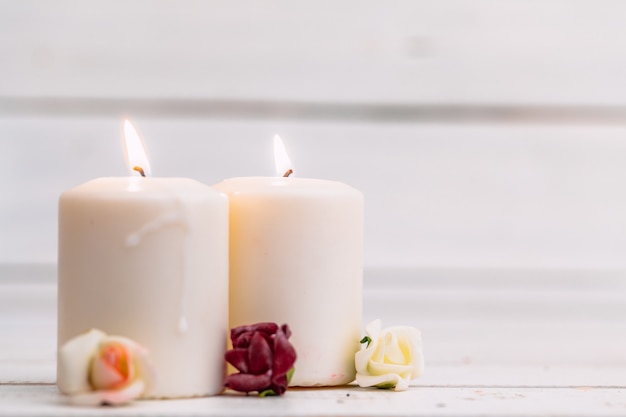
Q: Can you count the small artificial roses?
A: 3